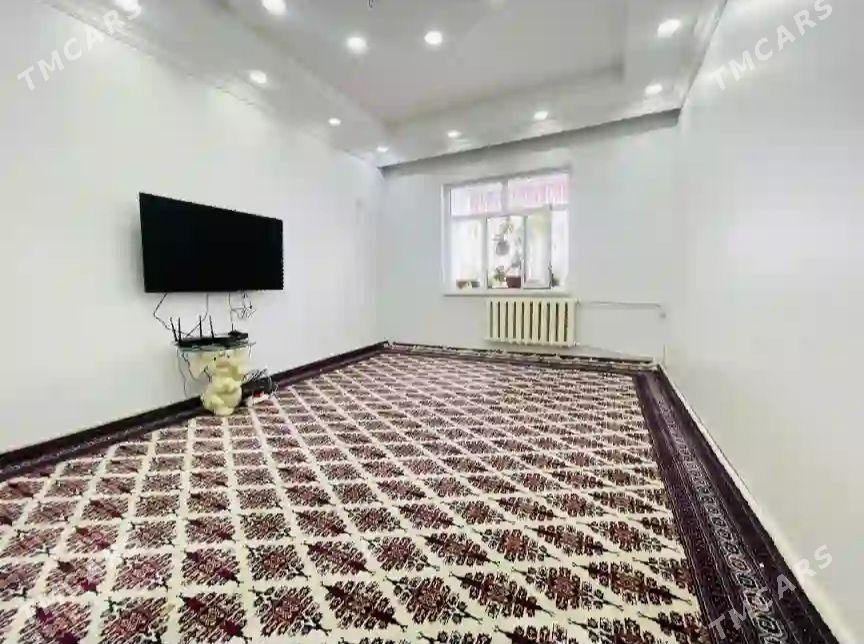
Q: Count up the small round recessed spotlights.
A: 11